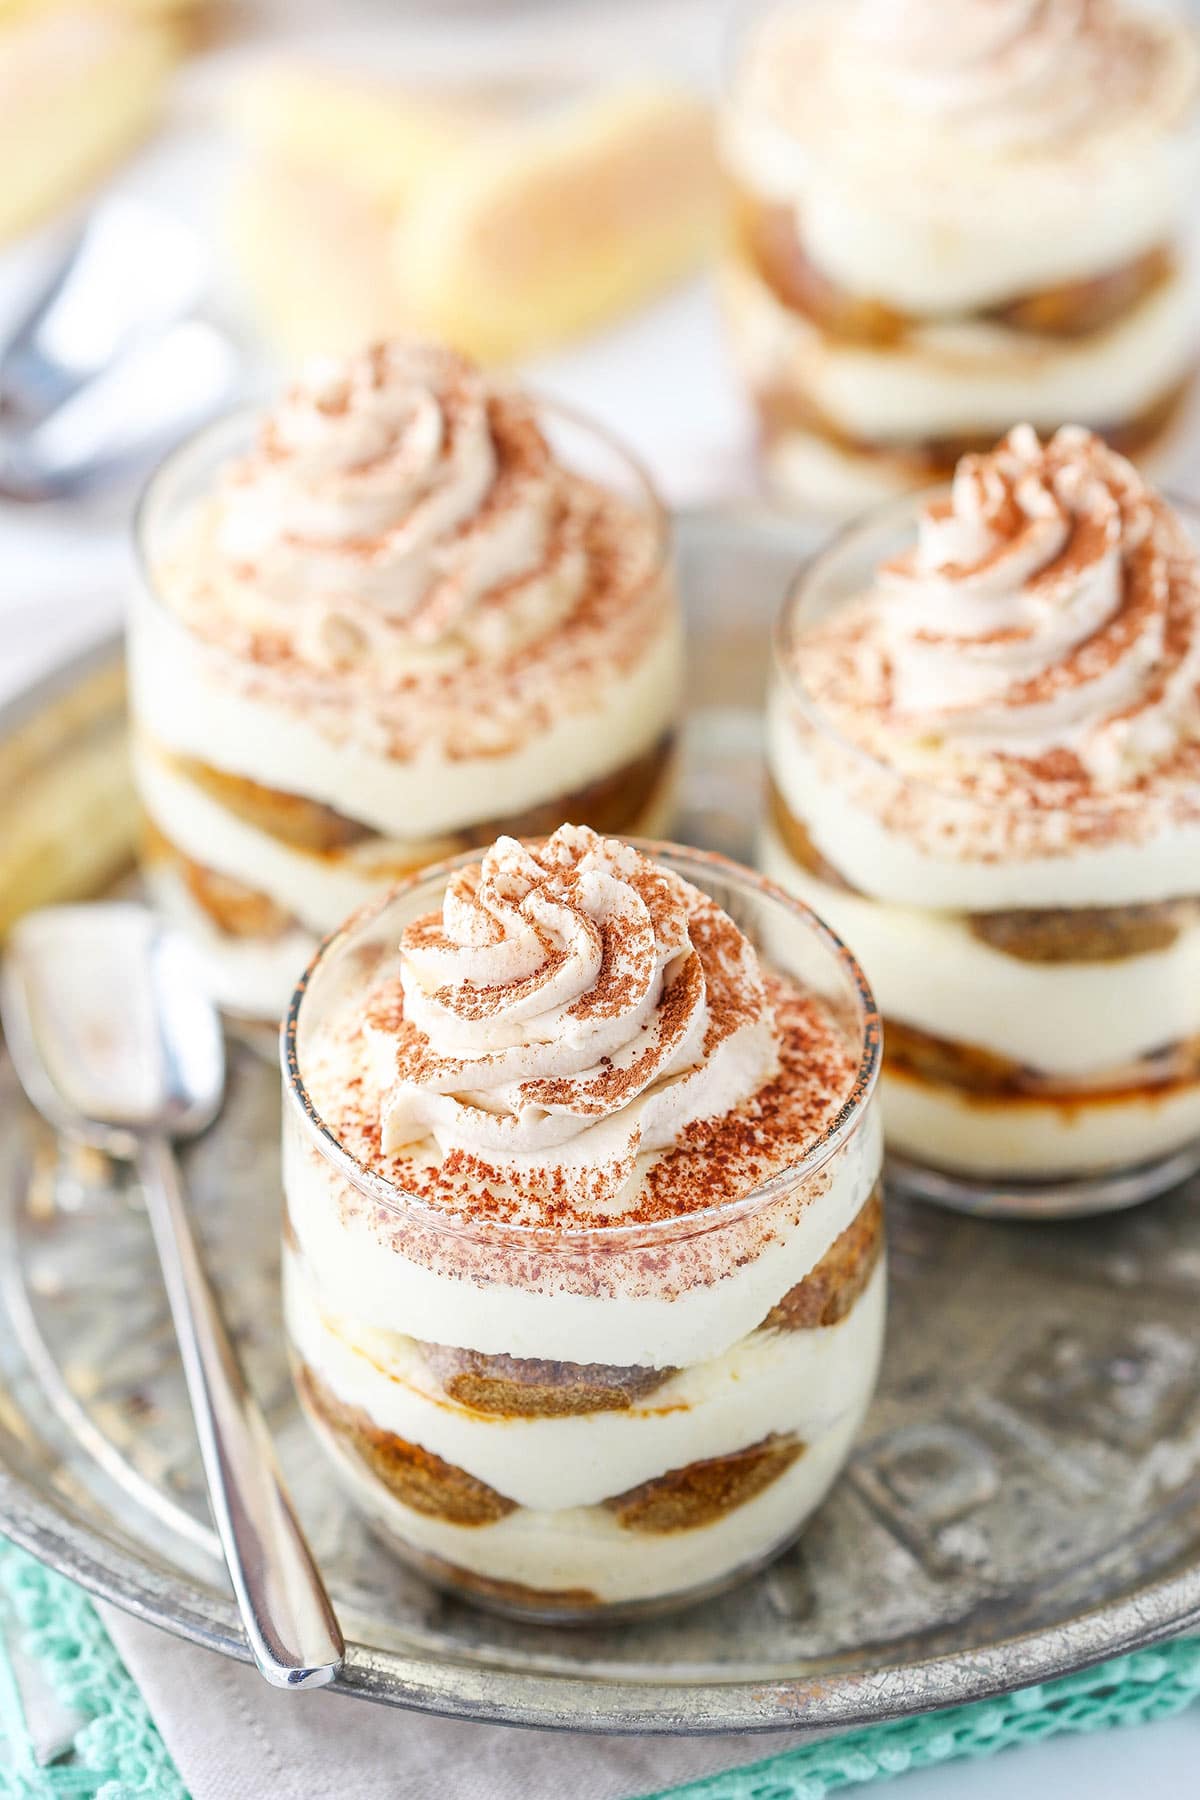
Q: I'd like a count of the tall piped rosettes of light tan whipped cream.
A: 4